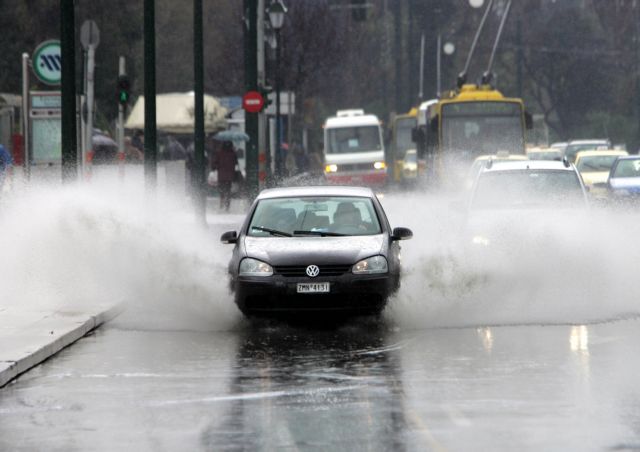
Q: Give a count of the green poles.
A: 4